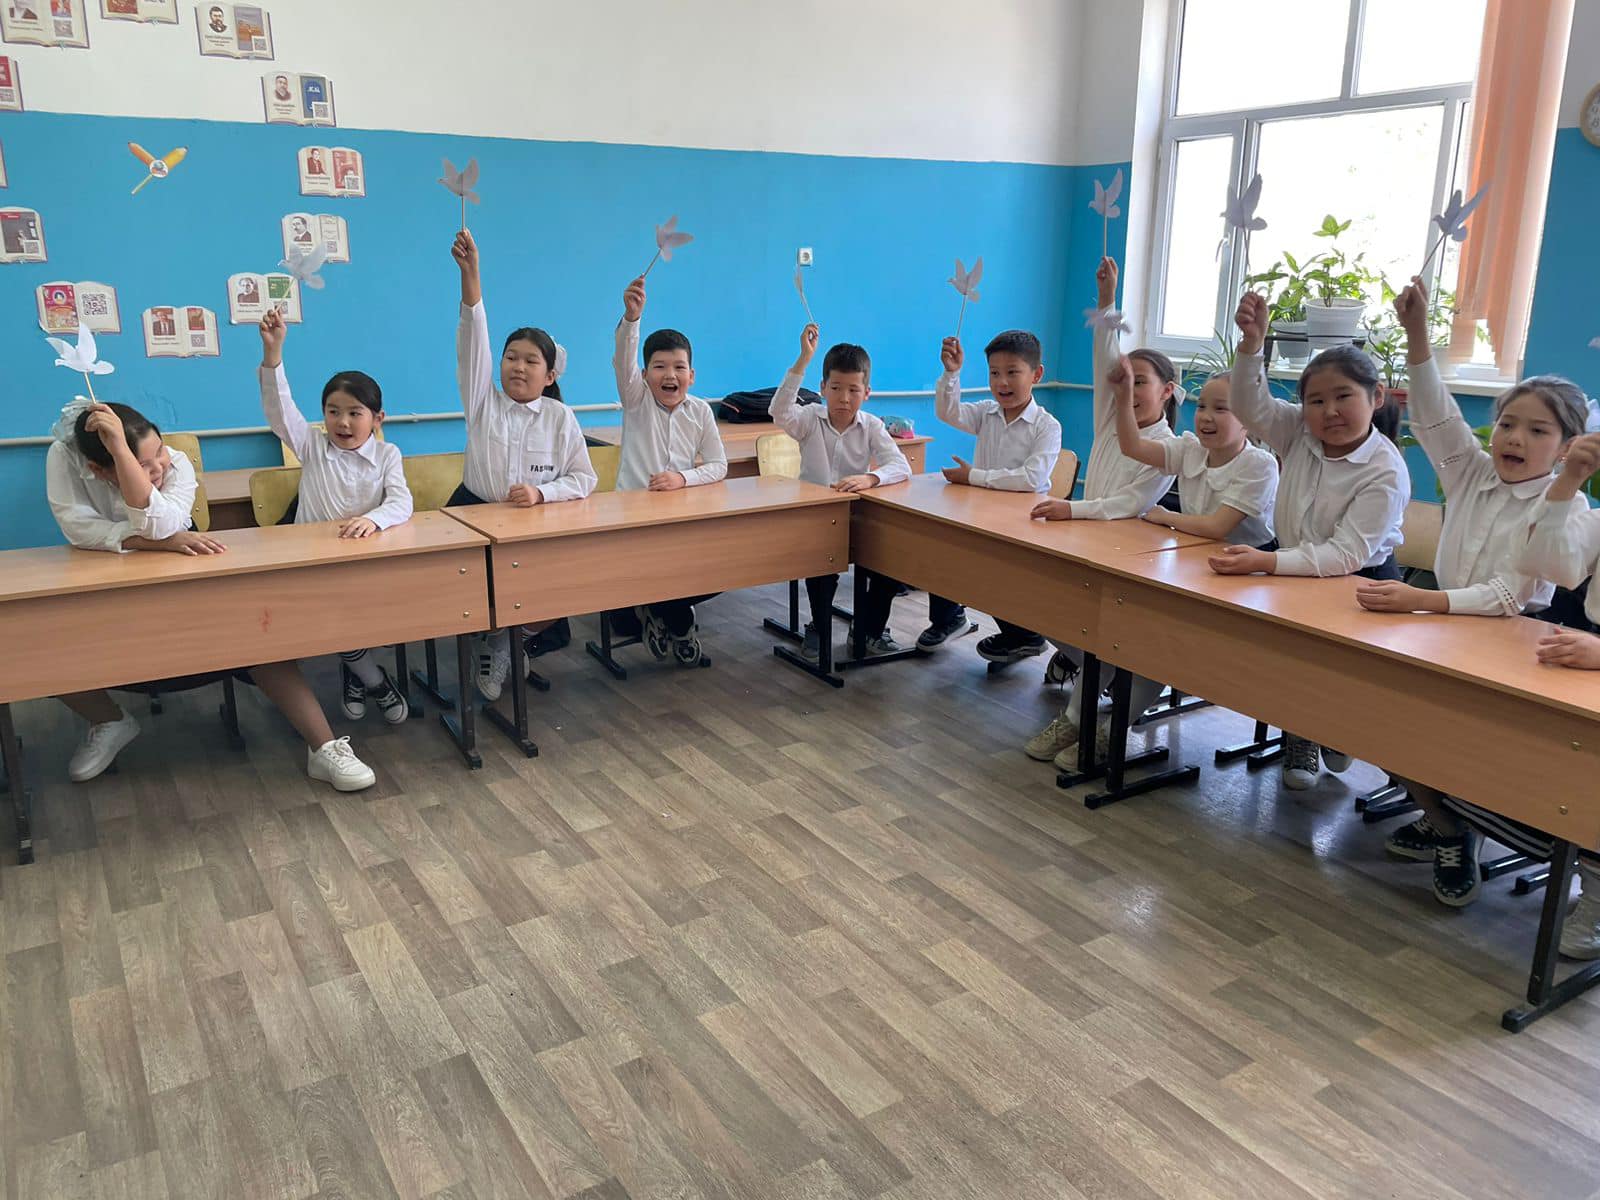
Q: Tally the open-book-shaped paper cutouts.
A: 12